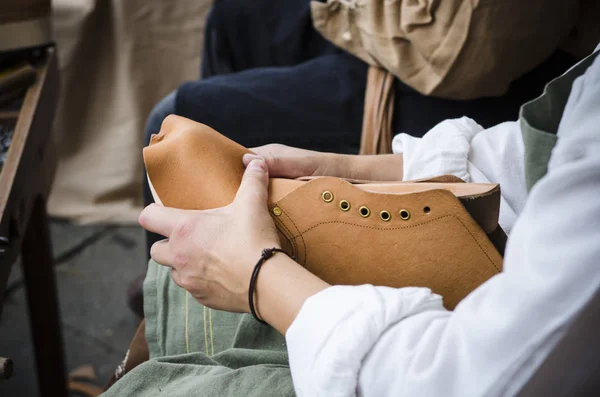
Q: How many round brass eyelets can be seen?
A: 5